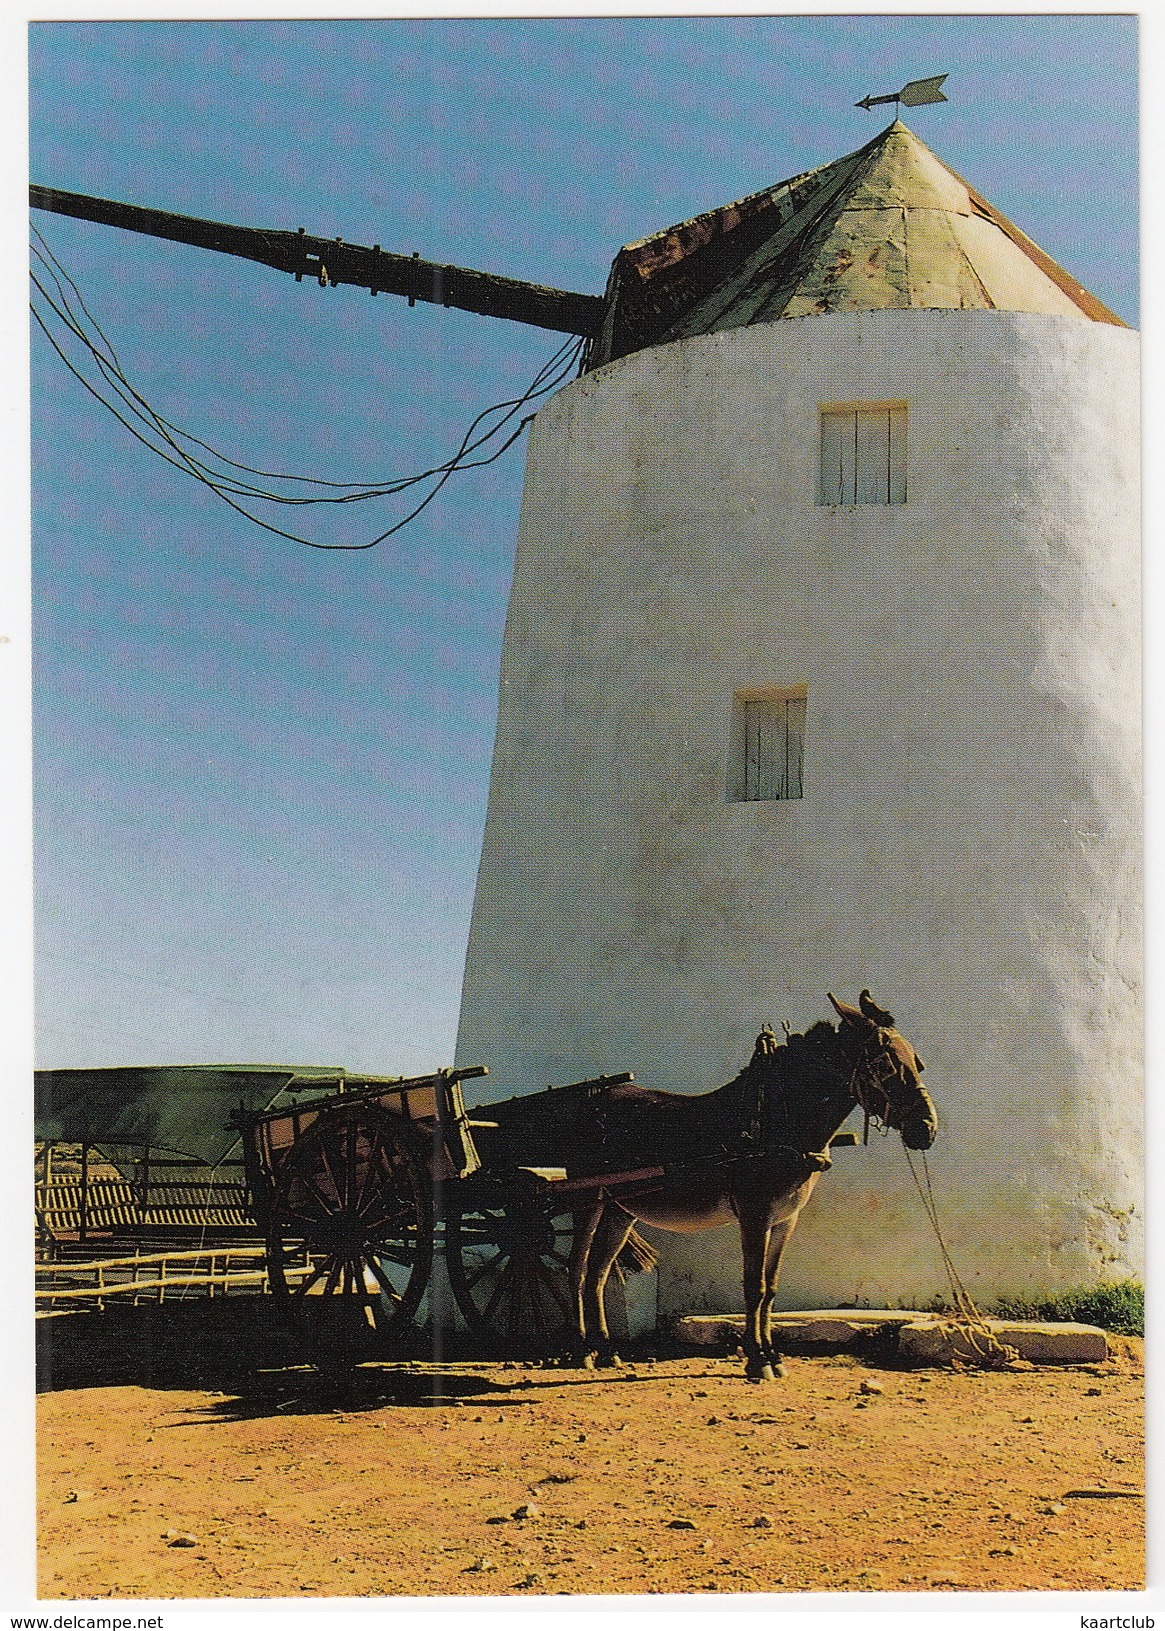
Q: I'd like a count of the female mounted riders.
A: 0